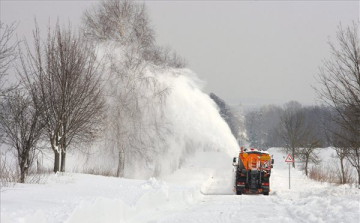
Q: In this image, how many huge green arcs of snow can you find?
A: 0